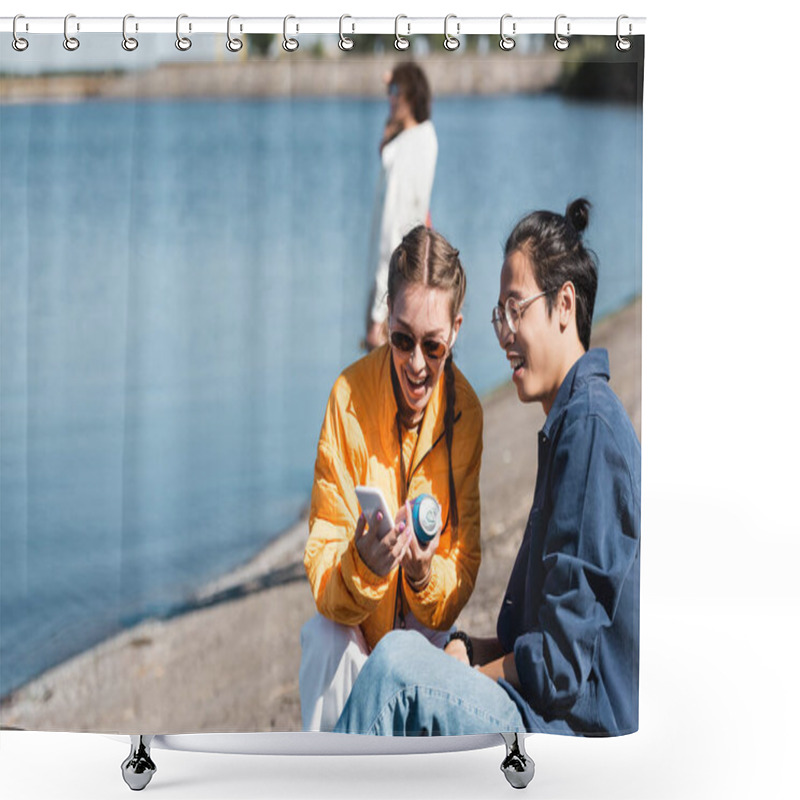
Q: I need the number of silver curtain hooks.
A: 12